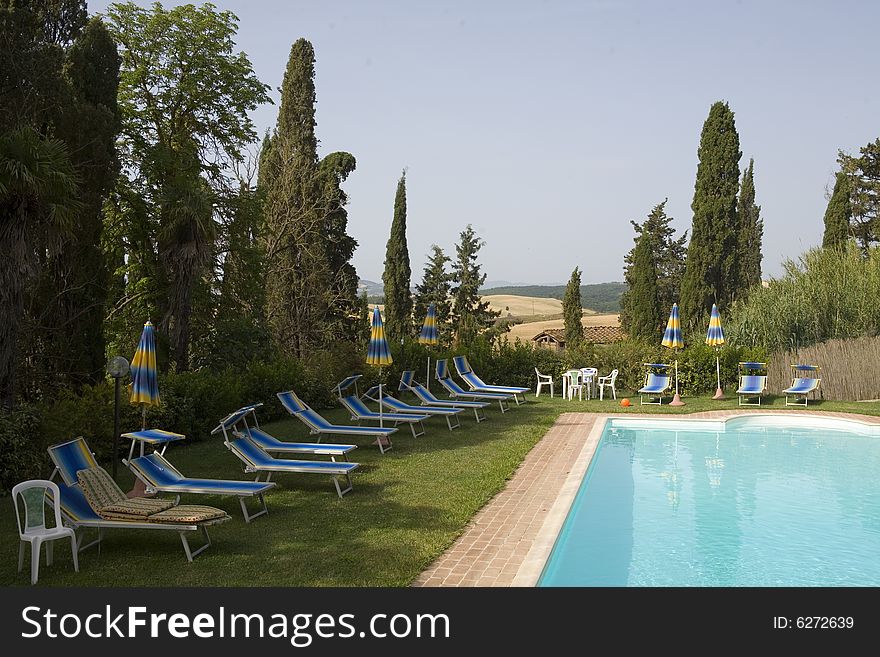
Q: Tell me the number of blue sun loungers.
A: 13